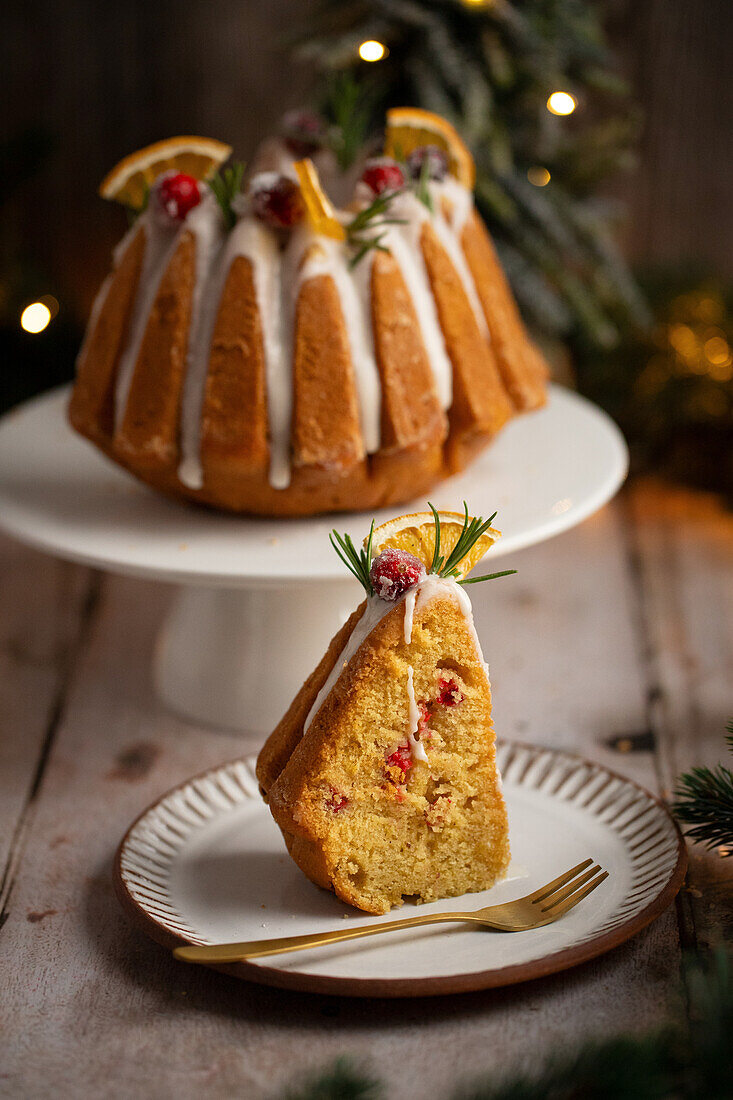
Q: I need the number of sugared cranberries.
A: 6